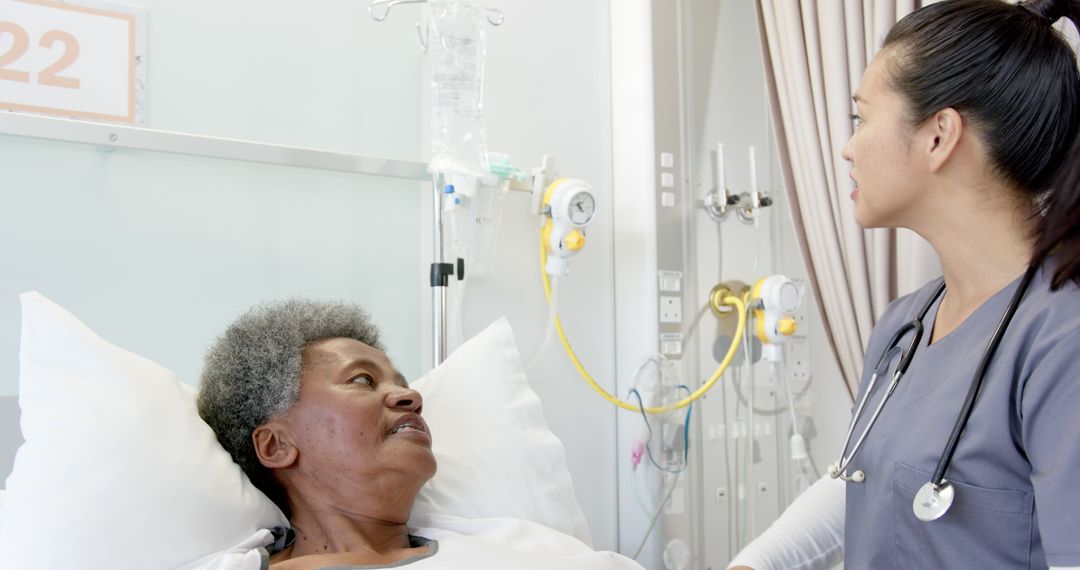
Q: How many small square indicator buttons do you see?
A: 3